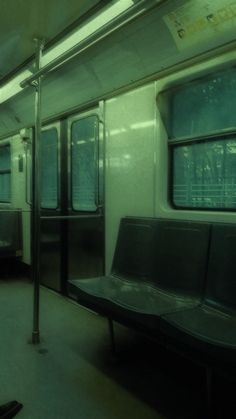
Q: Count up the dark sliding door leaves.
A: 2